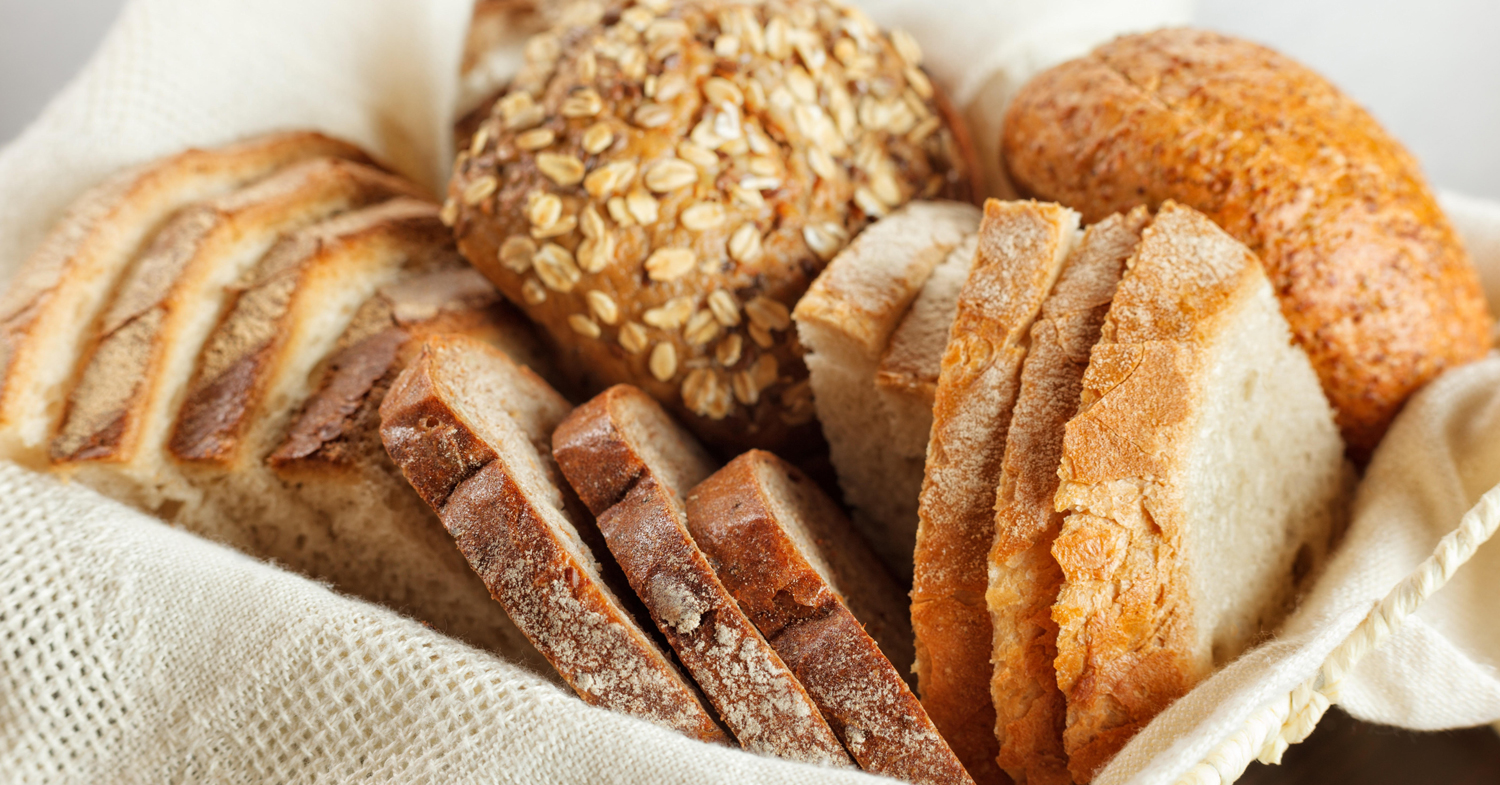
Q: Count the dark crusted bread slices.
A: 3